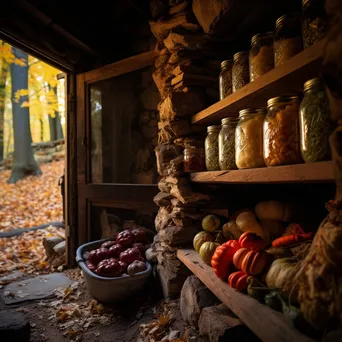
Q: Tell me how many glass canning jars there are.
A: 11